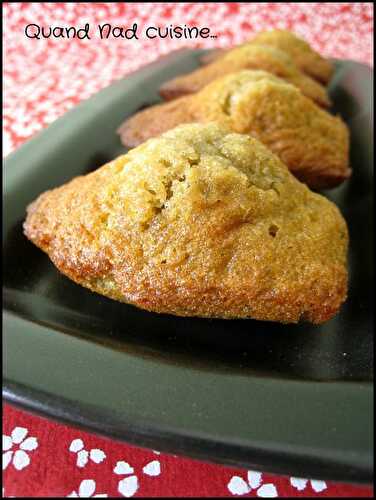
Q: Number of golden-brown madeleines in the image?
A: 4